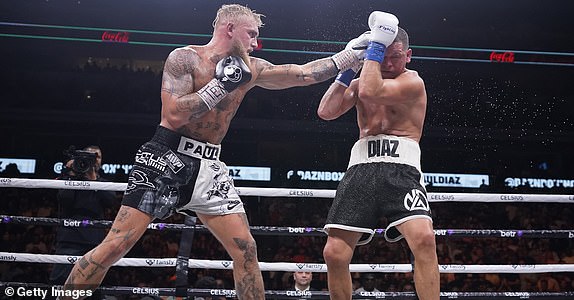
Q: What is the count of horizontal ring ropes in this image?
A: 4